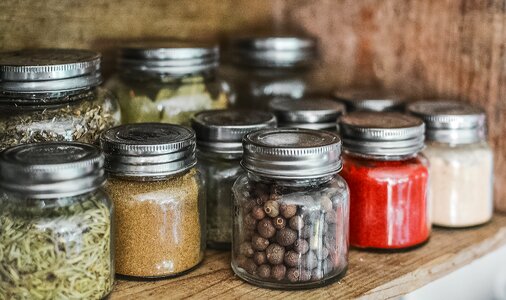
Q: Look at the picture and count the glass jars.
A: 11